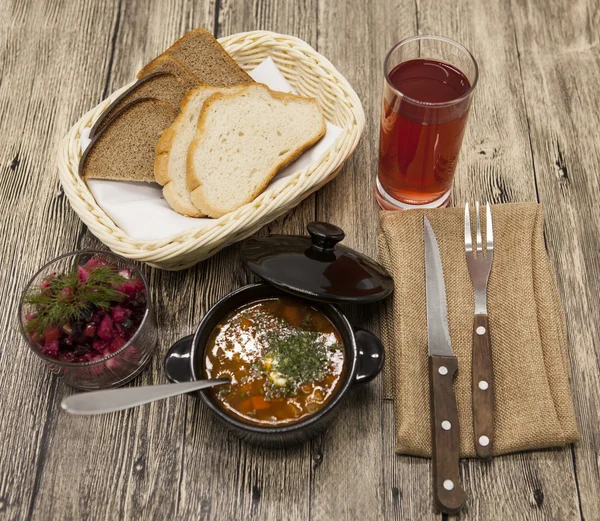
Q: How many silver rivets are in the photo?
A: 6